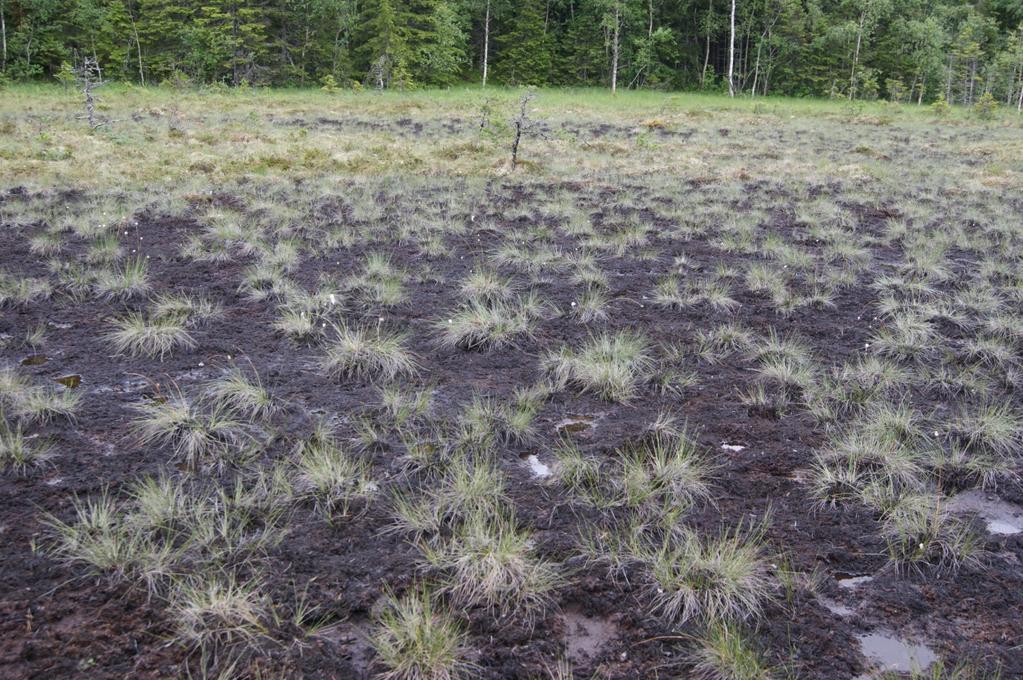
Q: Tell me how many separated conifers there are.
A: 2